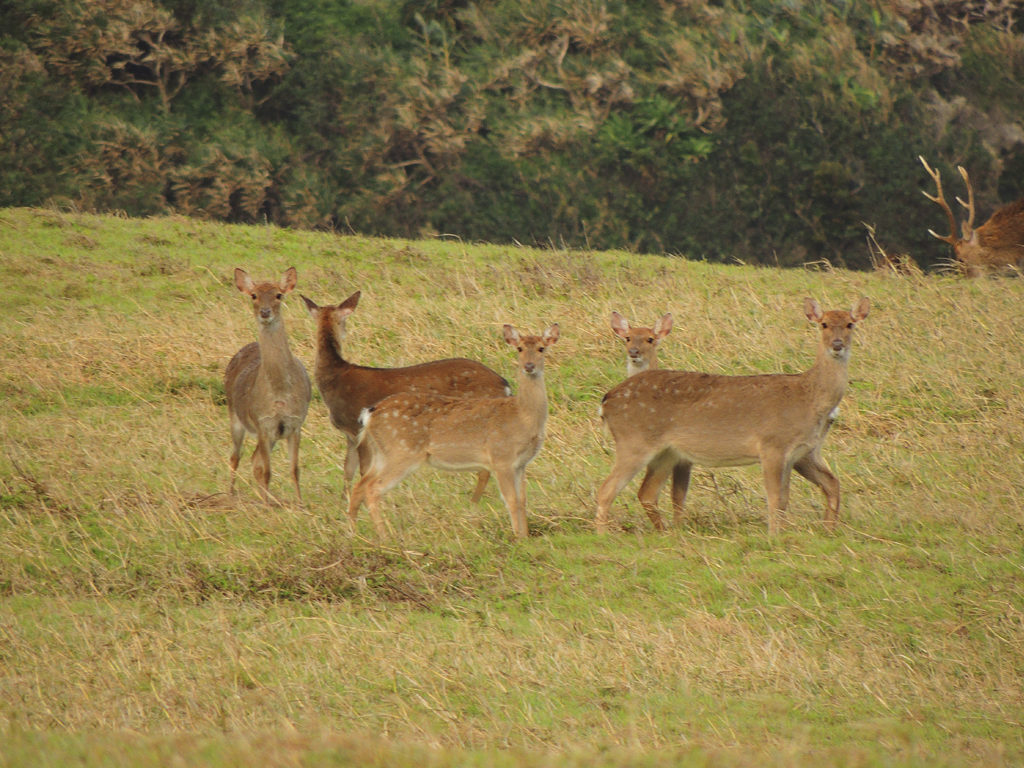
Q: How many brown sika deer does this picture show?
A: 6